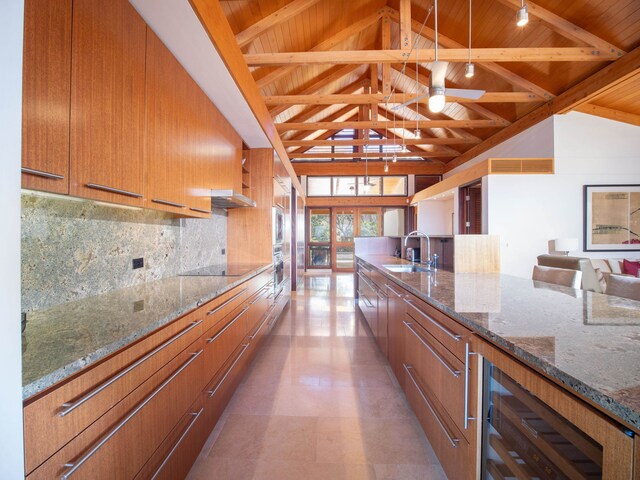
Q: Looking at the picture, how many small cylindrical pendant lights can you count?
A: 6